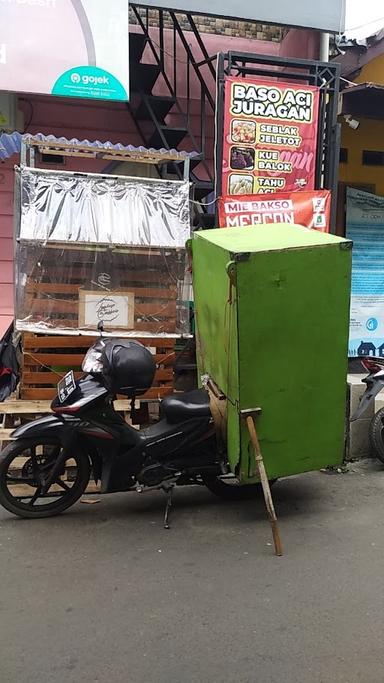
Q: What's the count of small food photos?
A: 3